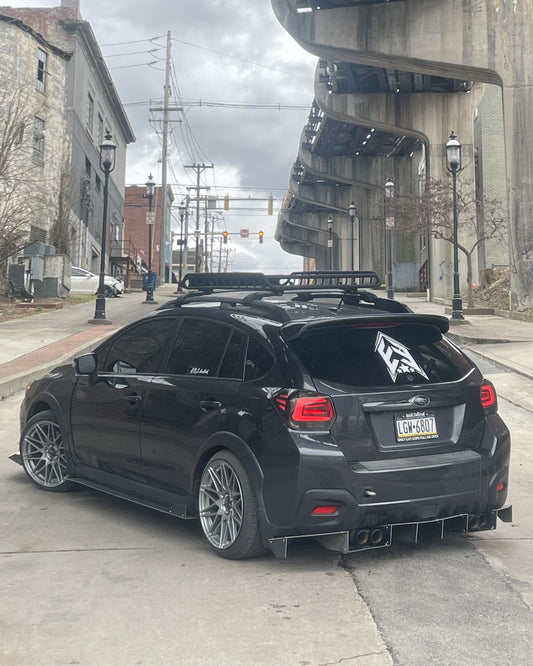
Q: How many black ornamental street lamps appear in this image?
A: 7